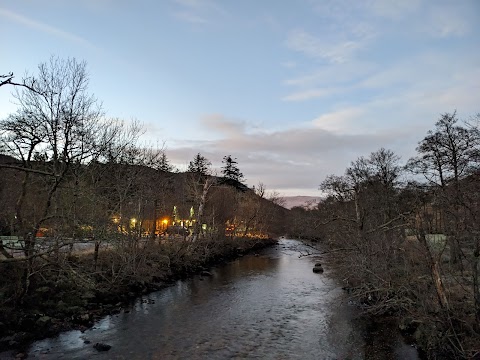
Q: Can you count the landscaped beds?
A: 0